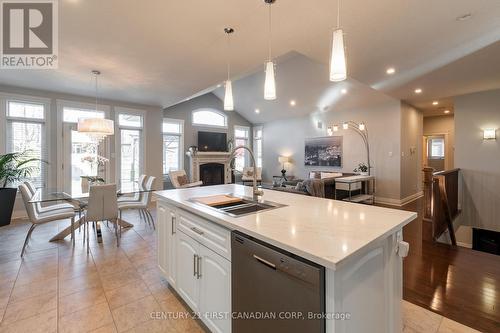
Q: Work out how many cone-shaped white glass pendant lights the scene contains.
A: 3